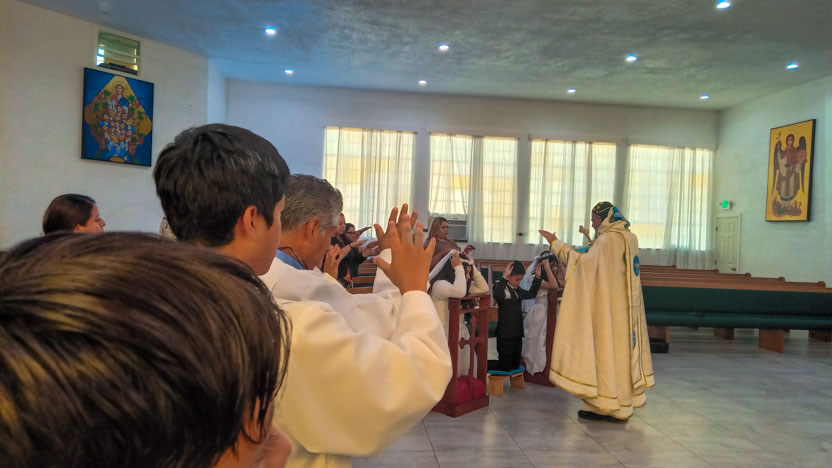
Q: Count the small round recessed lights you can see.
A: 9